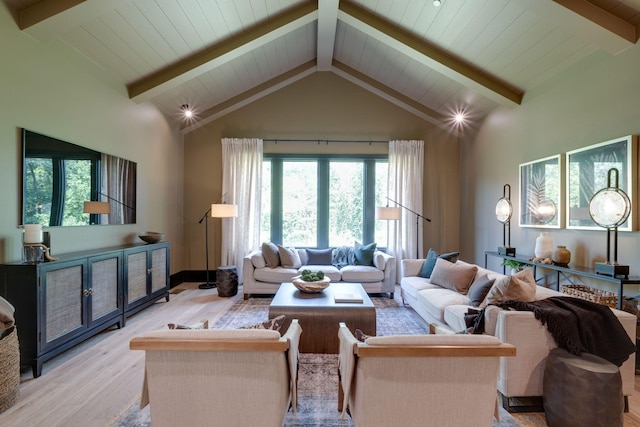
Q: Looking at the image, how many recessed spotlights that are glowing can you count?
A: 2